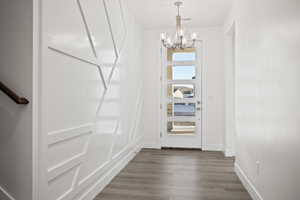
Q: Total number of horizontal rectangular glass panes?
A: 5